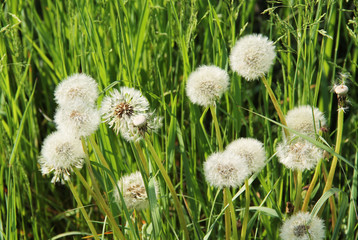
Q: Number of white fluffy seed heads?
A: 12